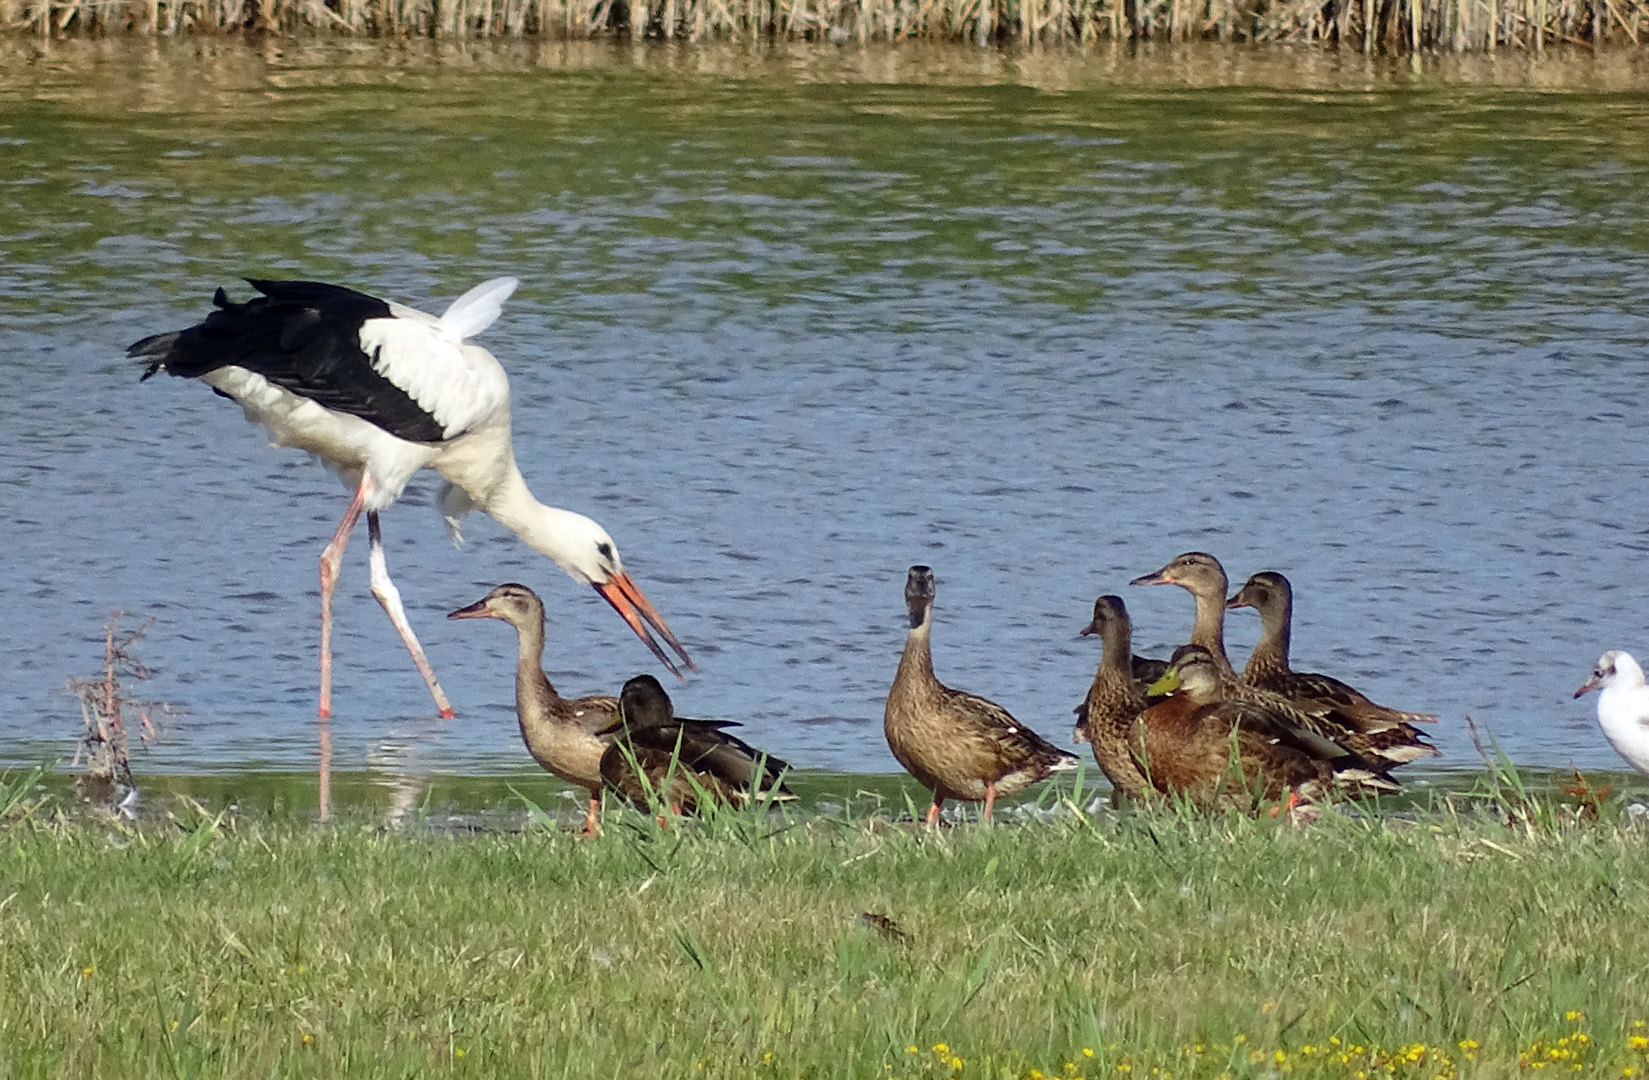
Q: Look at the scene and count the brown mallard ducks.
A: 7